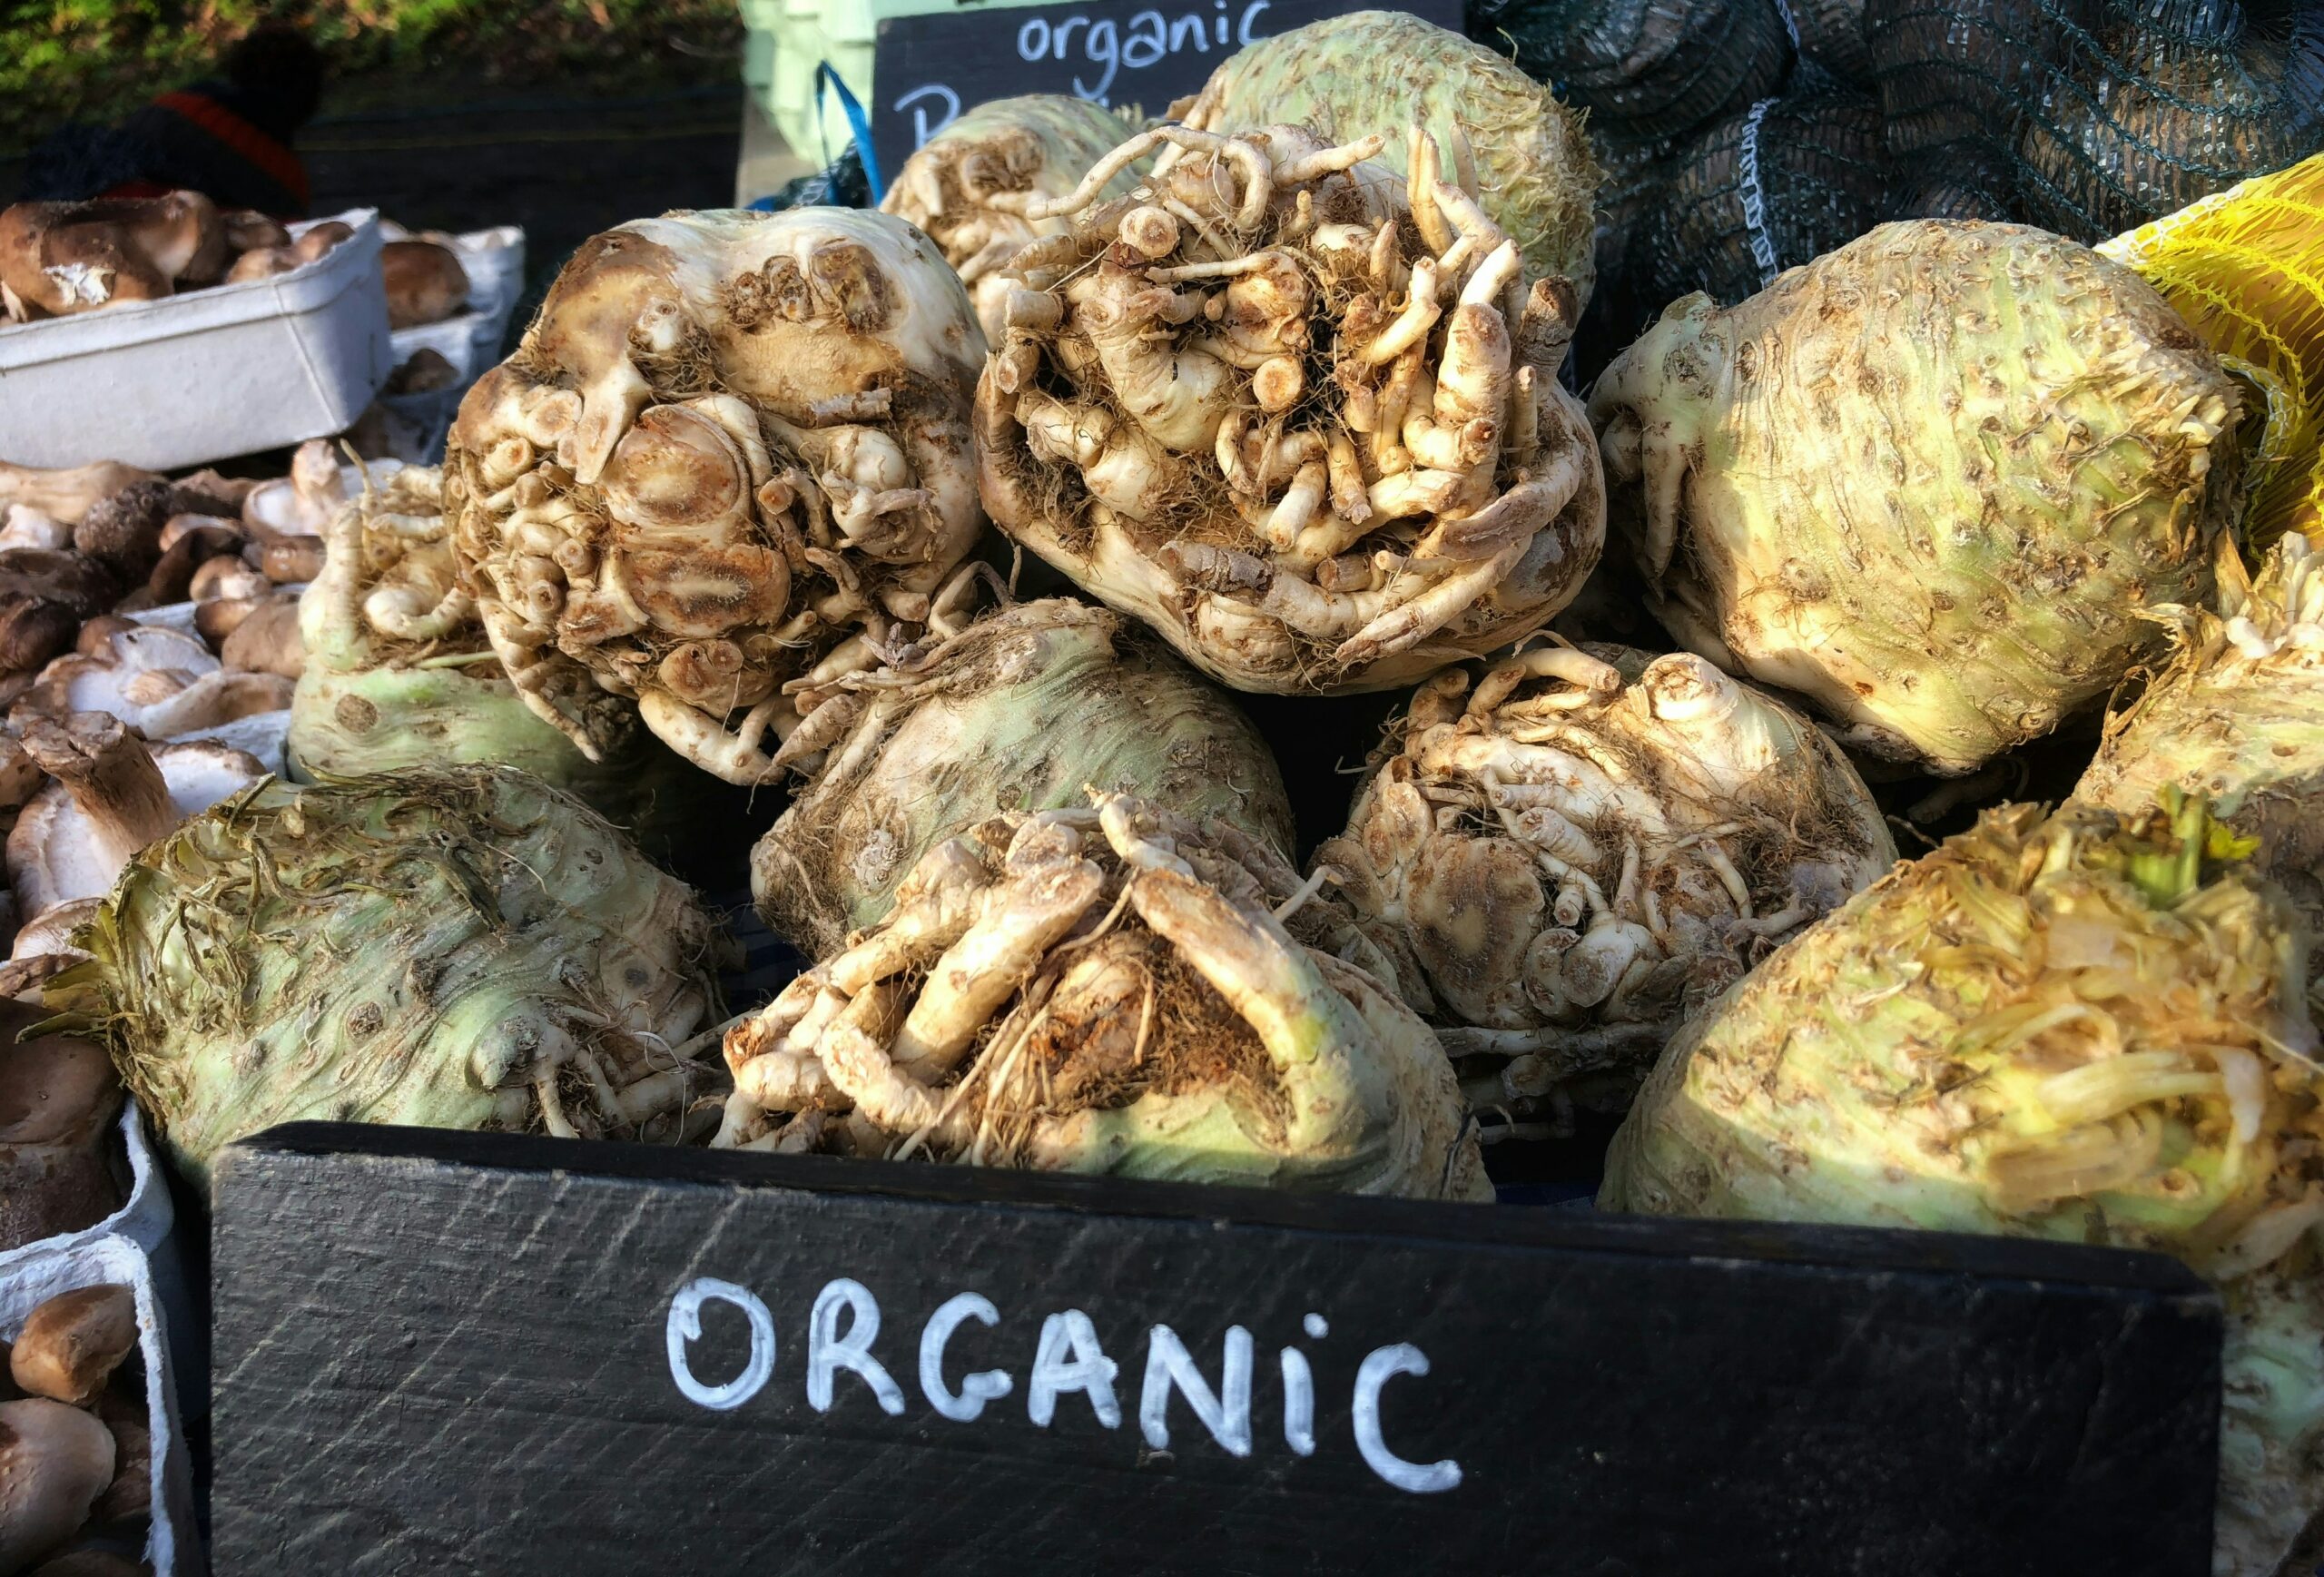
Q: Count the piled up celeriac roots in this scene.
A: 12